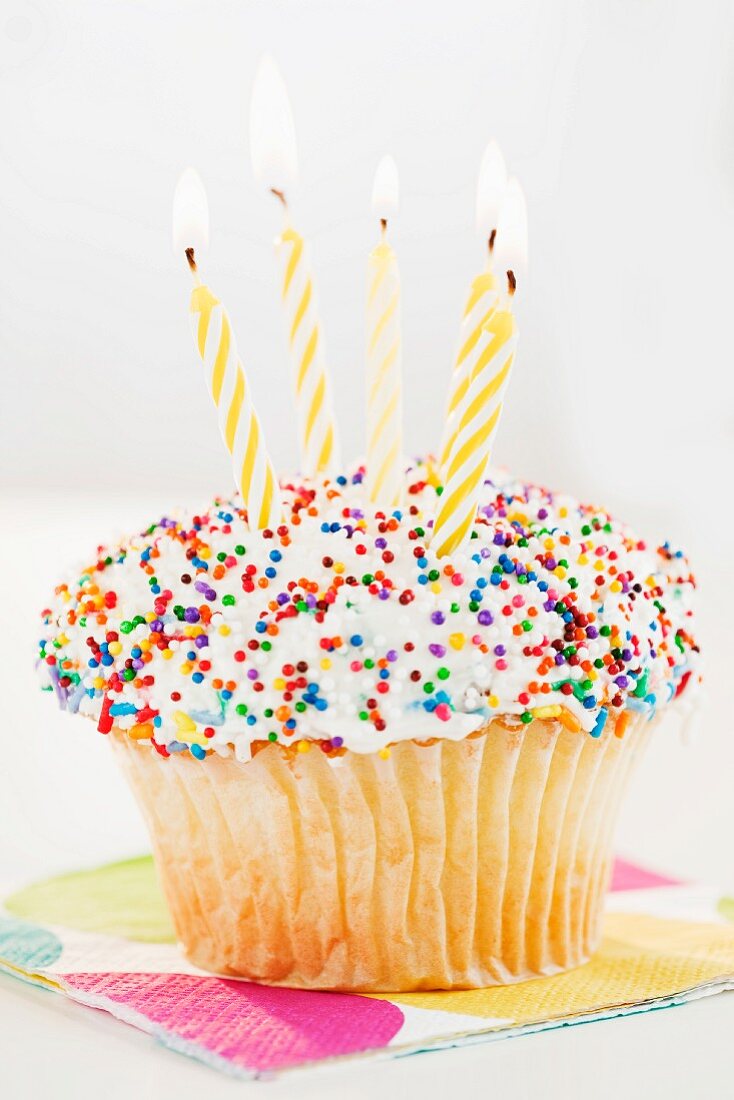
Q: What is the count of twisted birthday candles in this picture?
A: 5